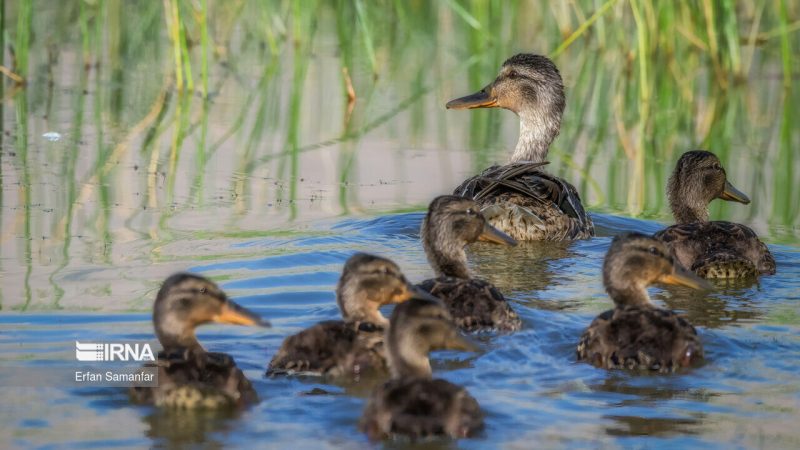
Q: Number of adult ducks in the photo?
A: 1